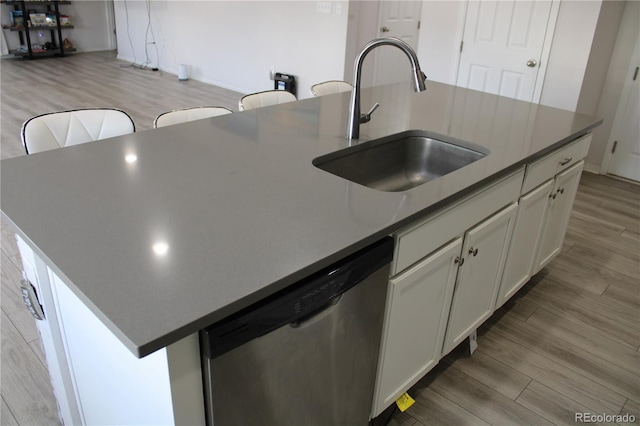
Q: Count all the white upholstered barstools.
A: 4